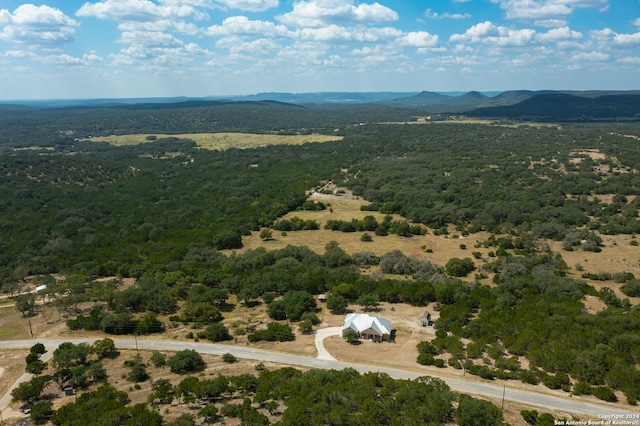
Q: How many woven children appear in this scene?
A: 0